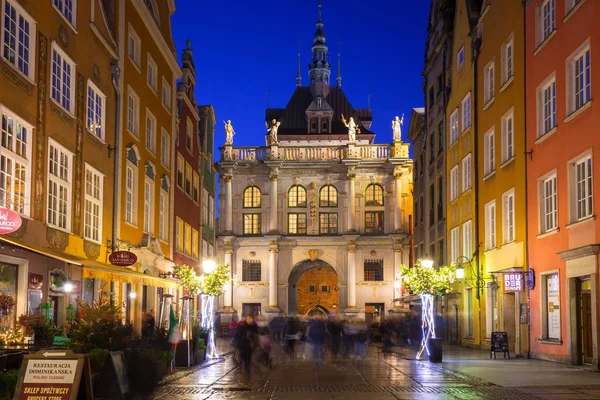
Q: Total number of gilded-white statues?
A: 4